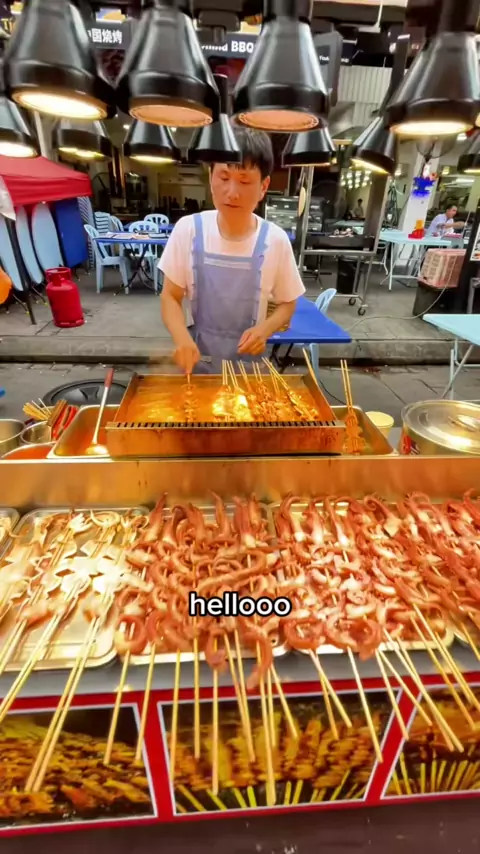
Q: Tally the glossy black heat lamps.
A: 11